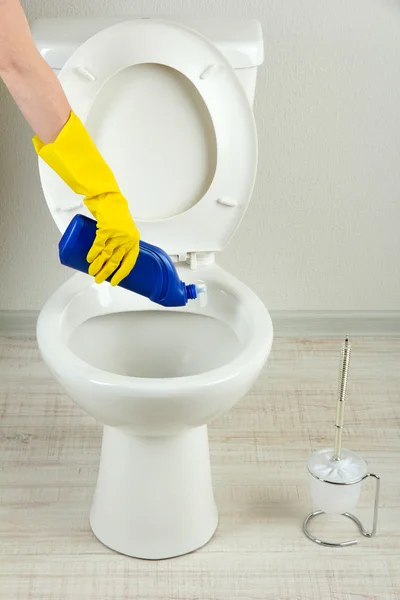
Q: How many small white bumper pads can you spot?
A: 4